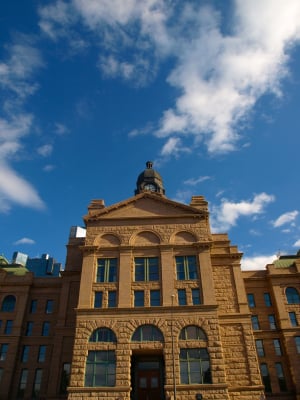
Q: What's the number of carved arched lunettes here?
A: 3